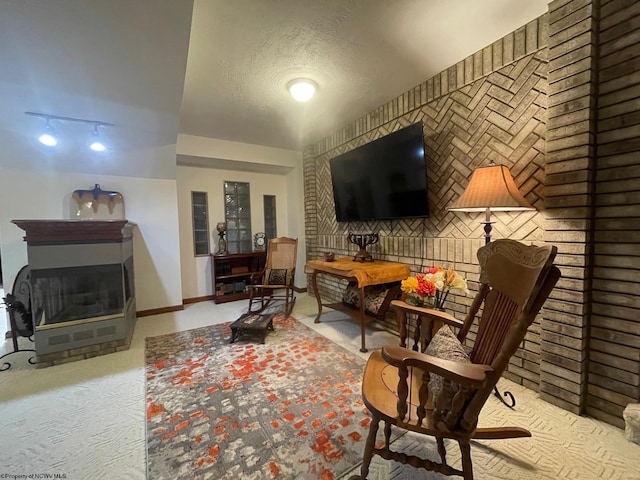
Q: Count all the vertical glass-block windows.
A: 3